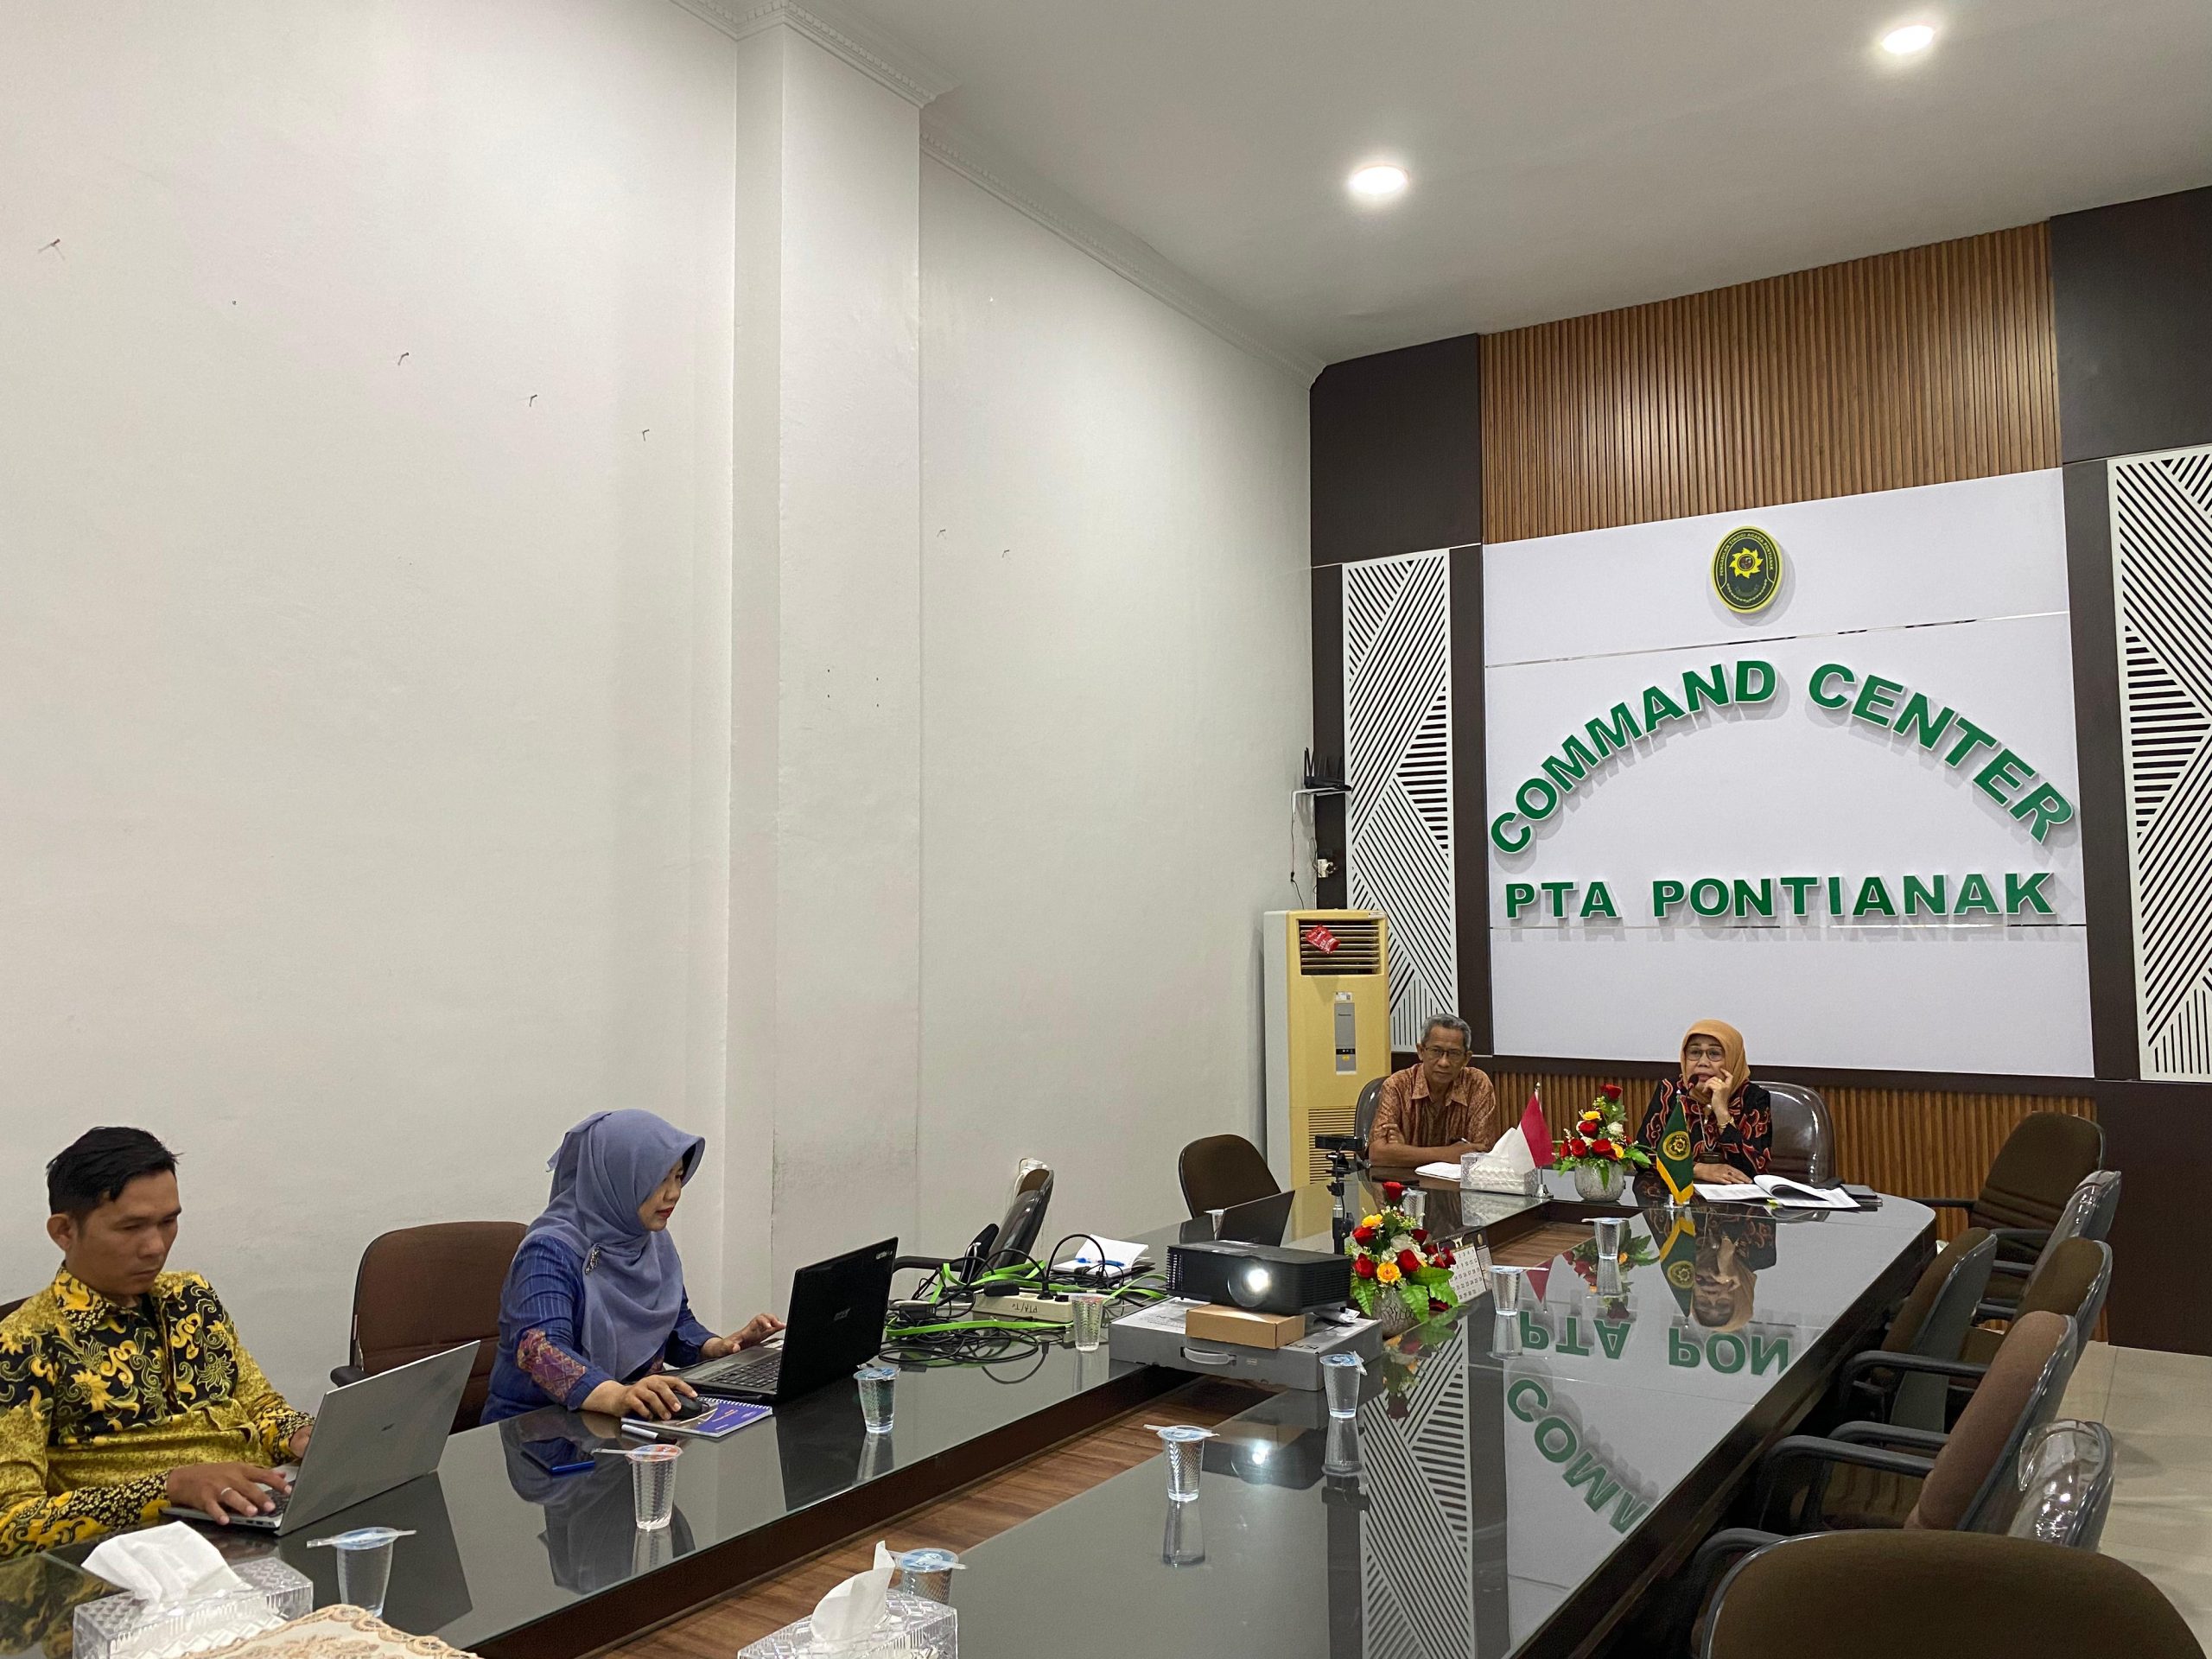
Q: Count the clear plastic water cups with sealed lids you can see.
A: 11